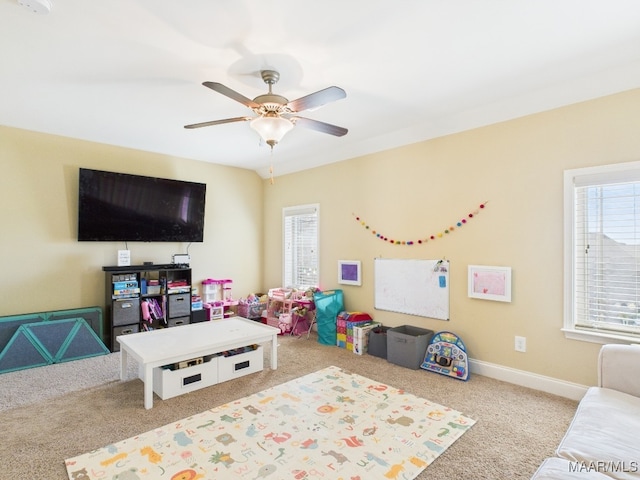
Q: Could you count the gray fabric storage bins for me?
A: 6